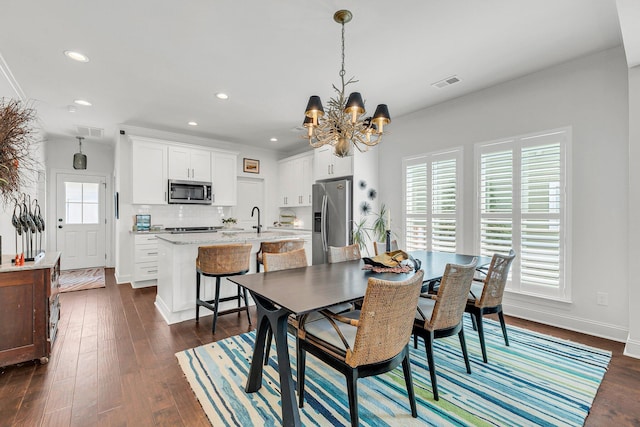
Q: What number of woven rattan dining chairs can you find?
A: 6